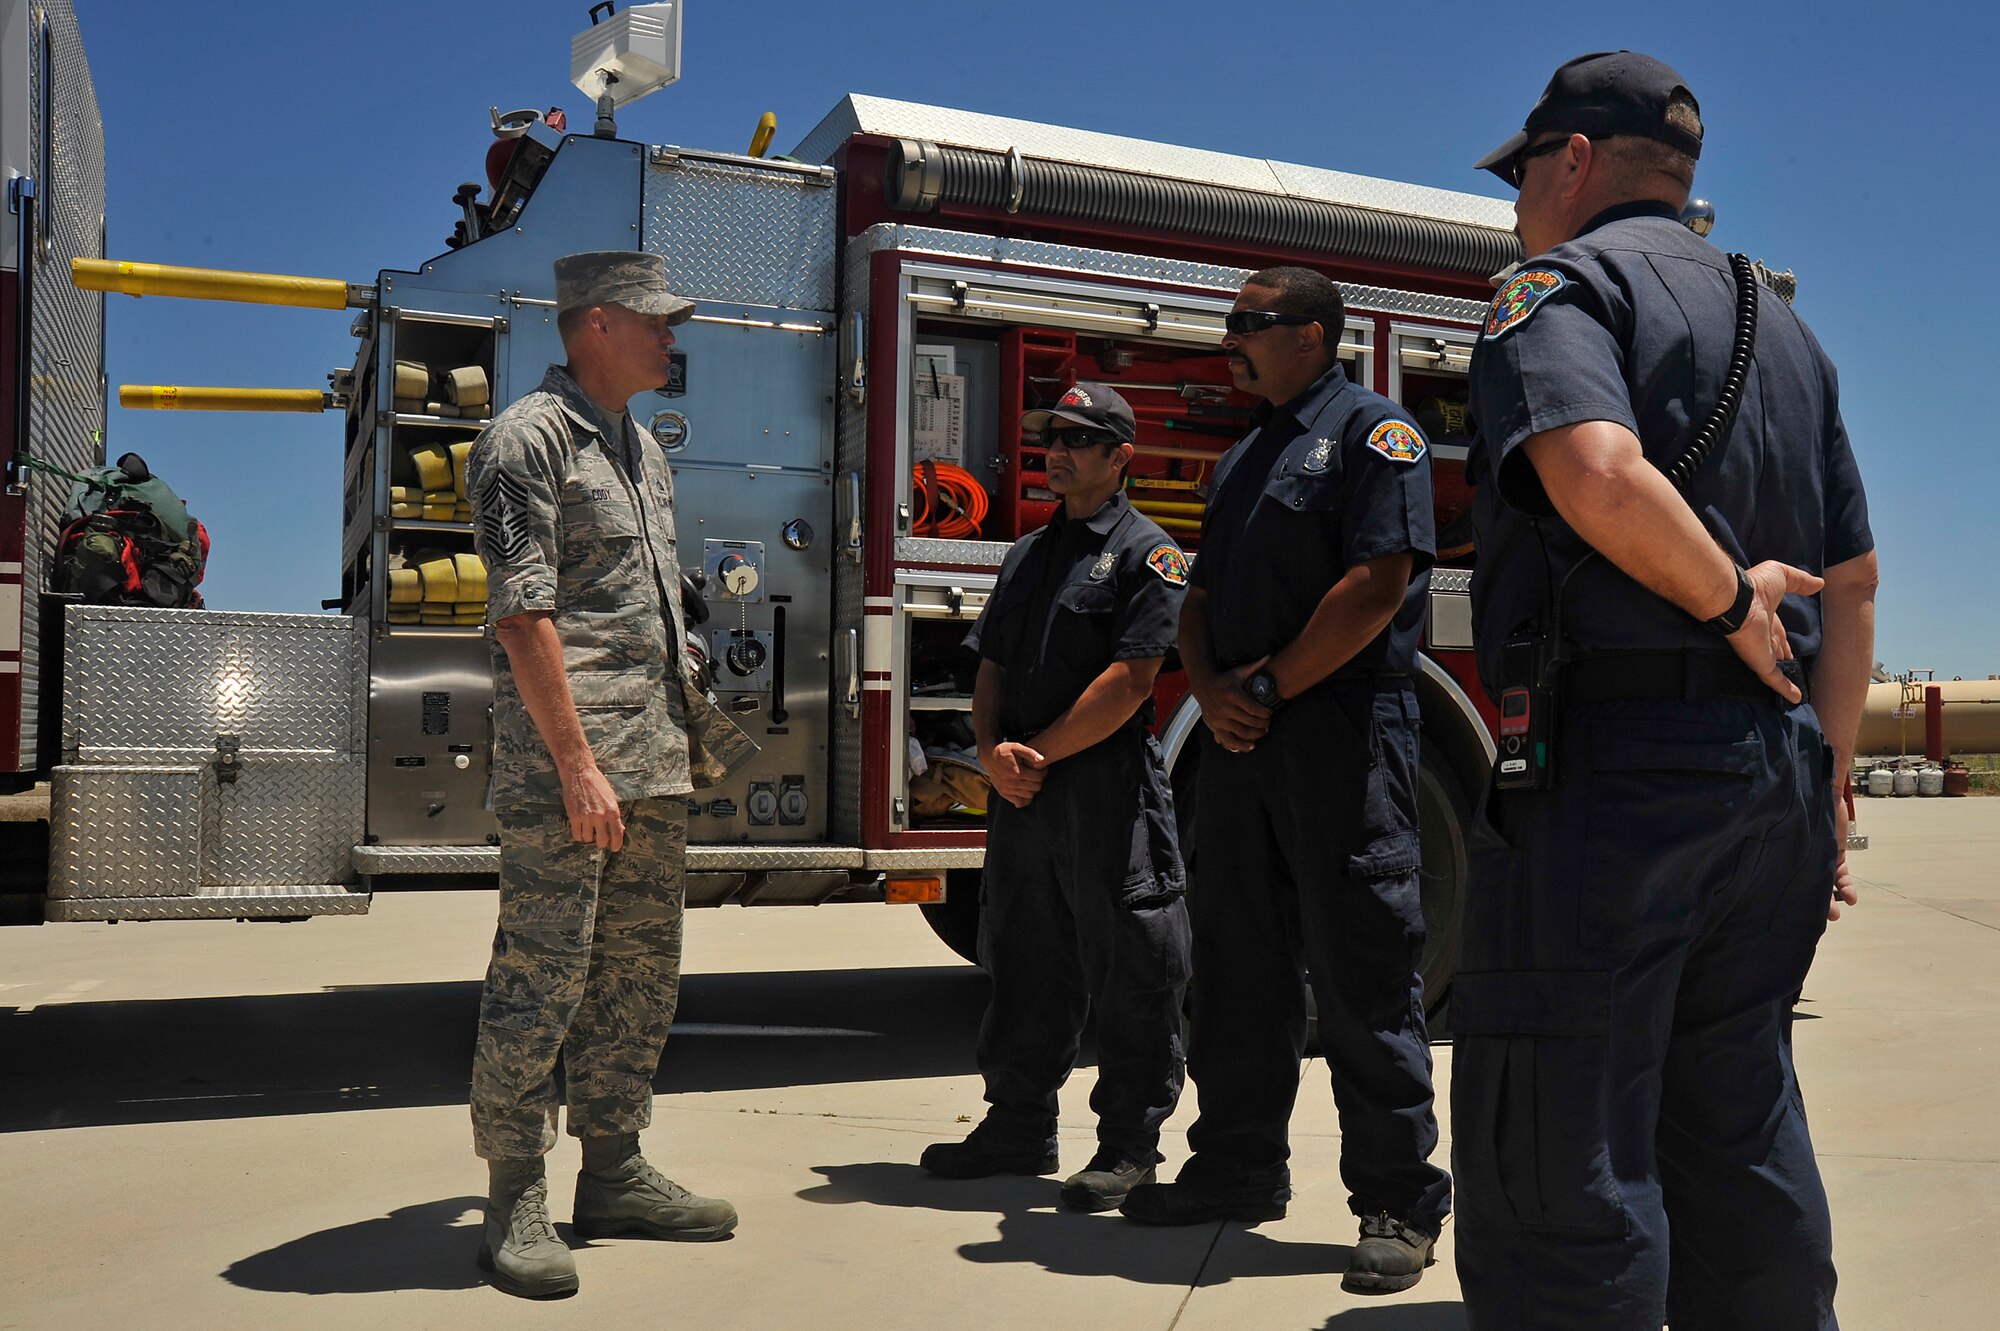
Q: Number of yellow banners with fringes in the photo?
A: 0